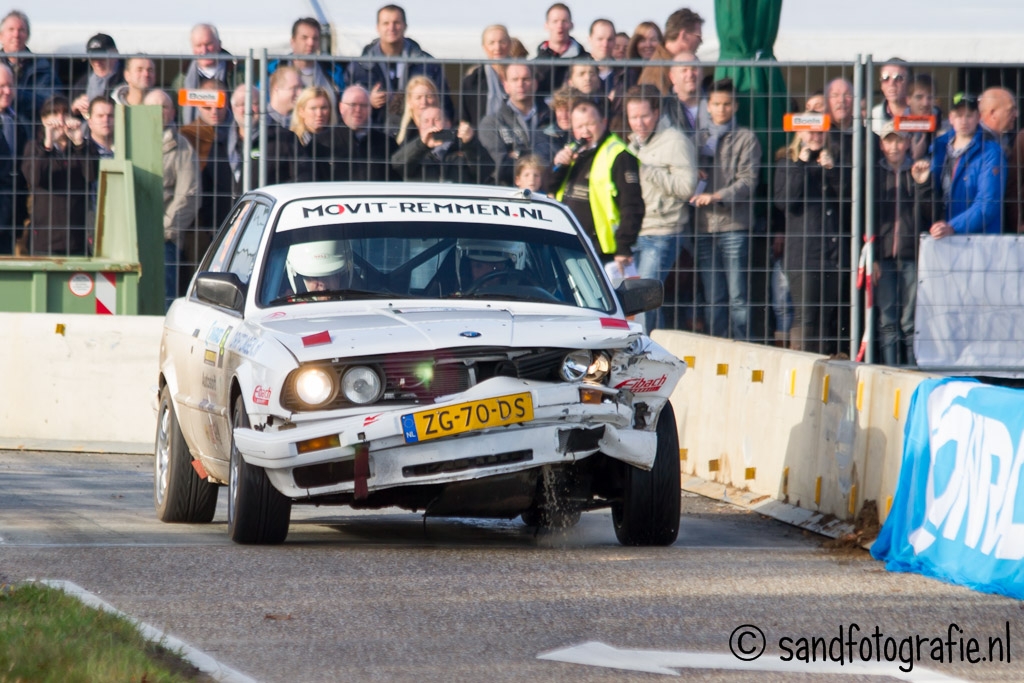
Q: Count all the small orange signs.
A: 3